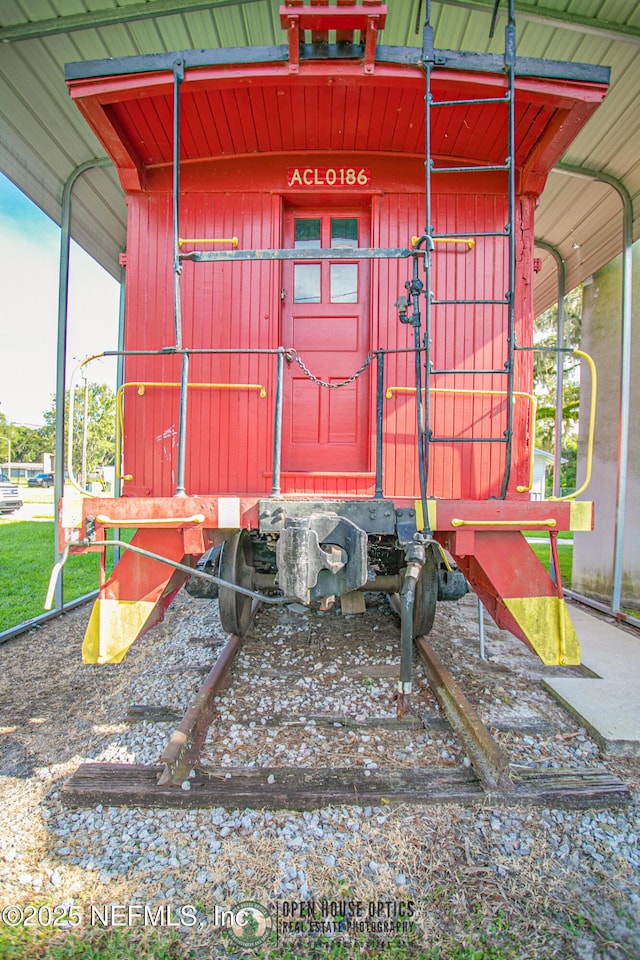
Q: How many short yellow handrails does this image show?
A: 4